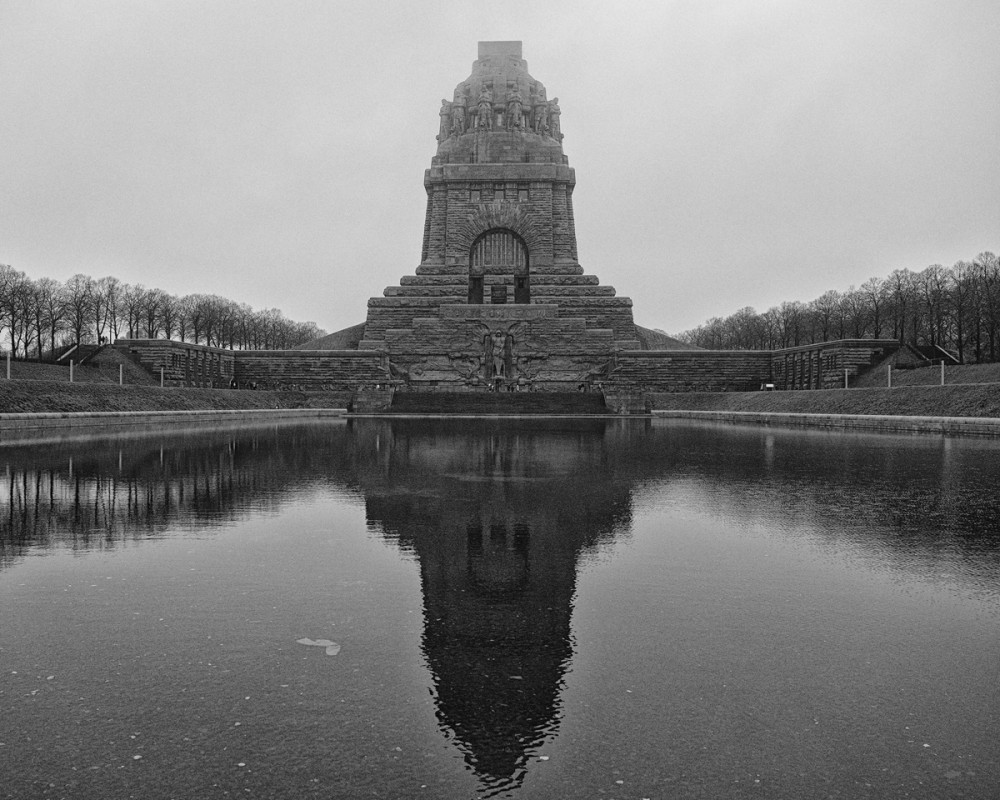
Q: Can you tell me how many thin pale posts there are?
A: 7